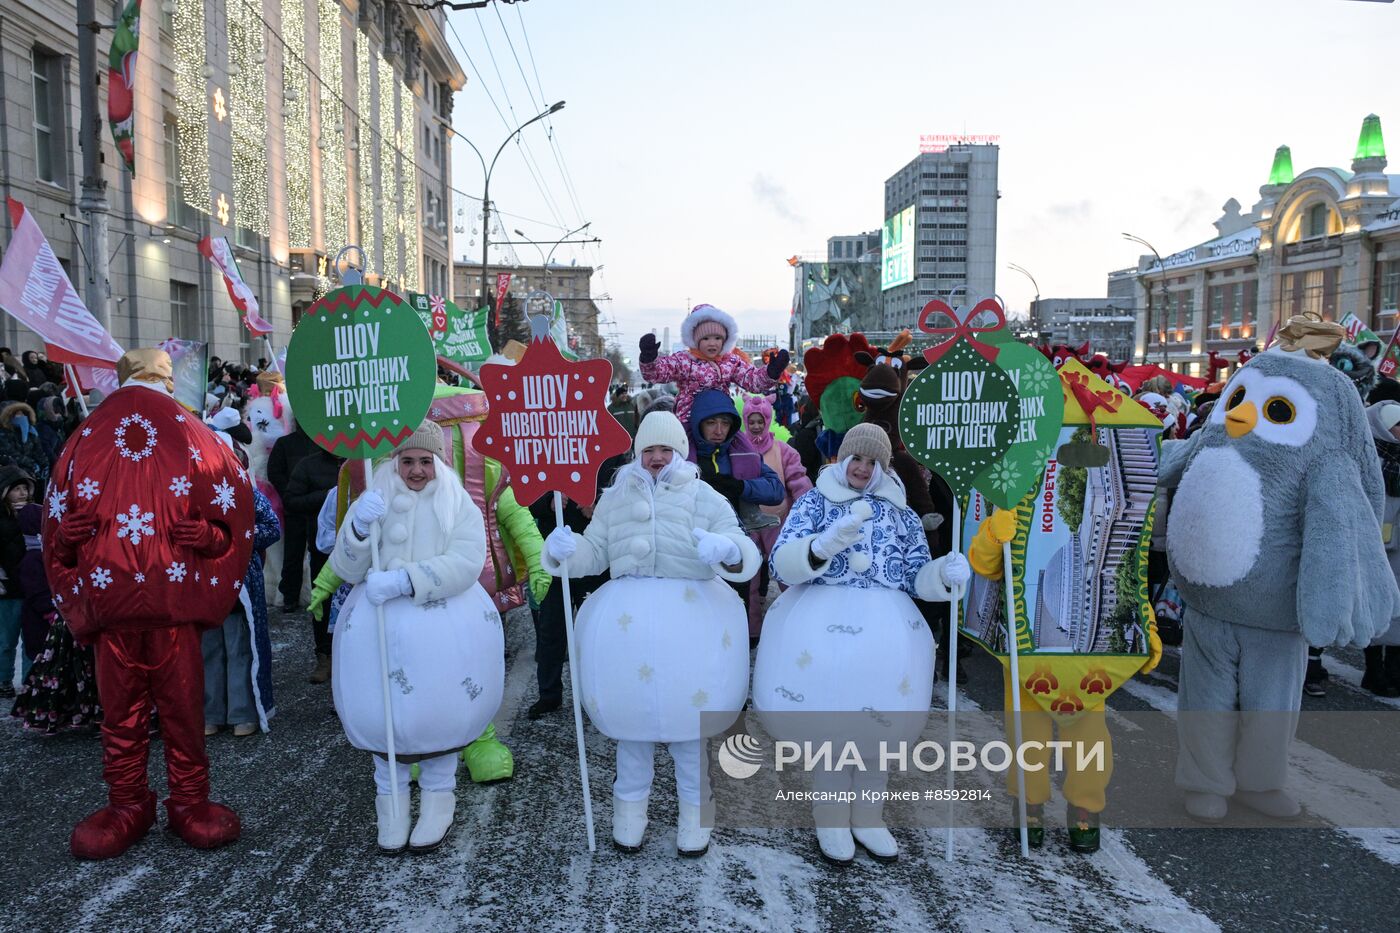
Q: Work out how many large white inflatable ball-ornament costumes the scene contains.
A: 3